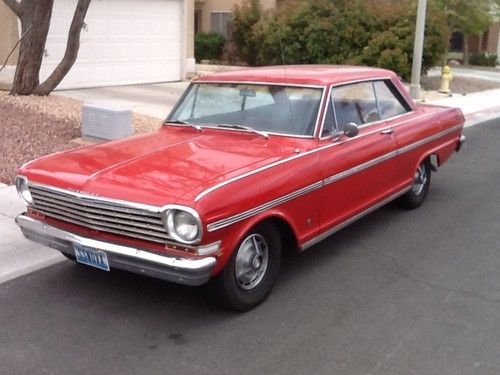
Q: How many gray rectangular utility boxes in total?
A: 1